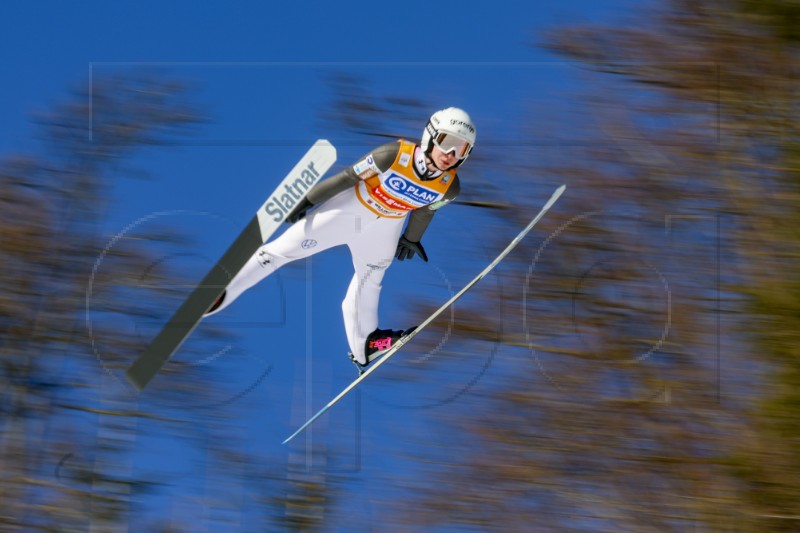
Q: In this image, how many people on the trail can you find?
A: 0